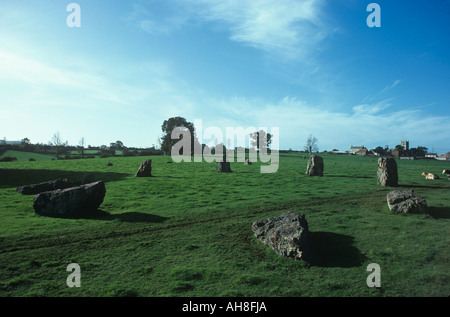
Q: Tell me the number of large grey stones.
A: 8